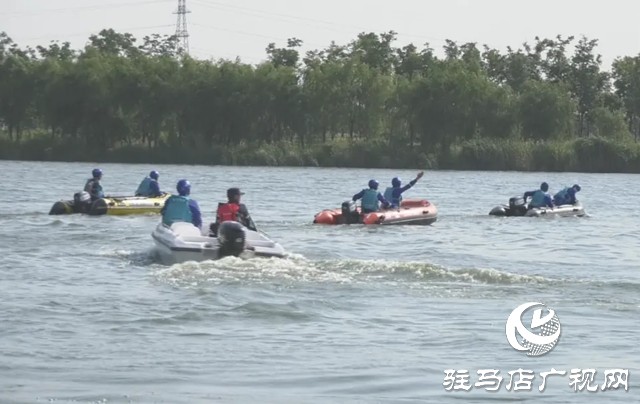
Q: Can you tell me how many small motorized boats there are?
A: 4